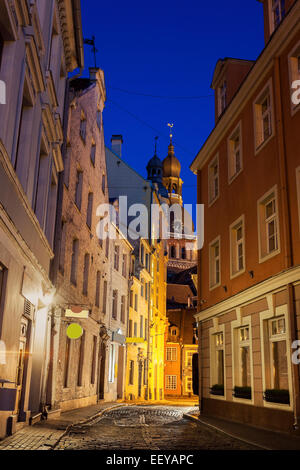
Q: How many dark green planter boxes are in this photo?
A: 3